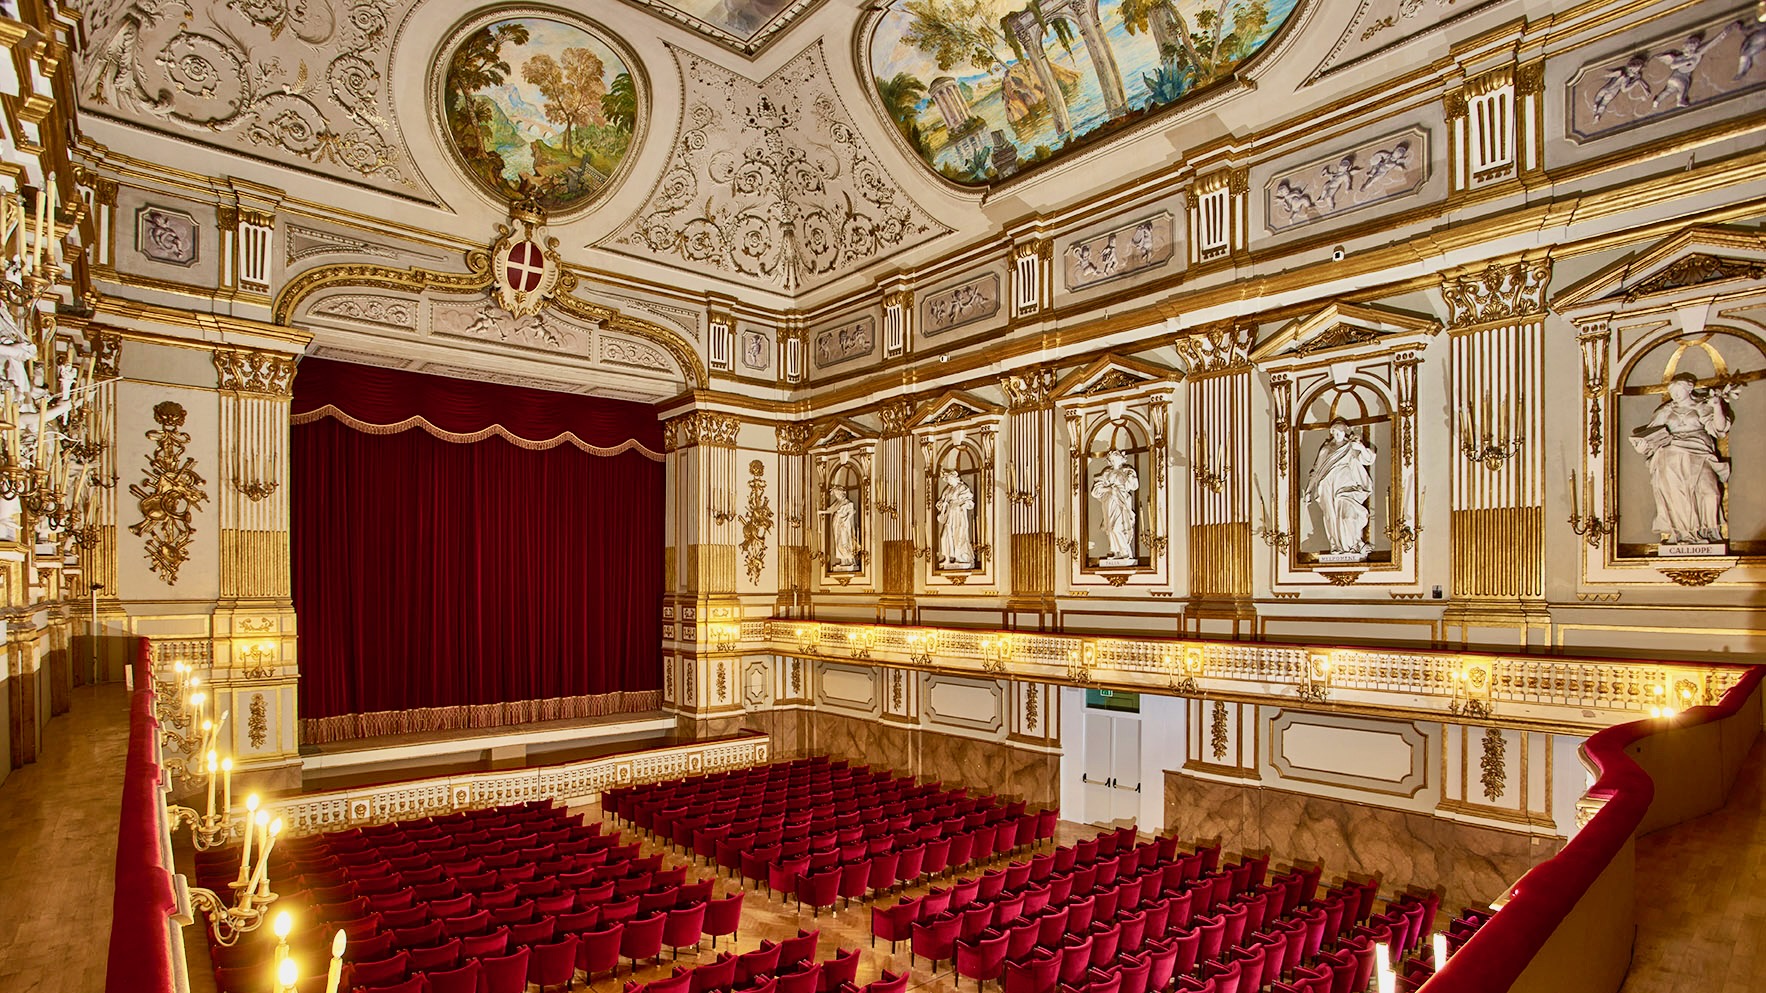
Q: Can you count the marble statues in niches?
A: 5